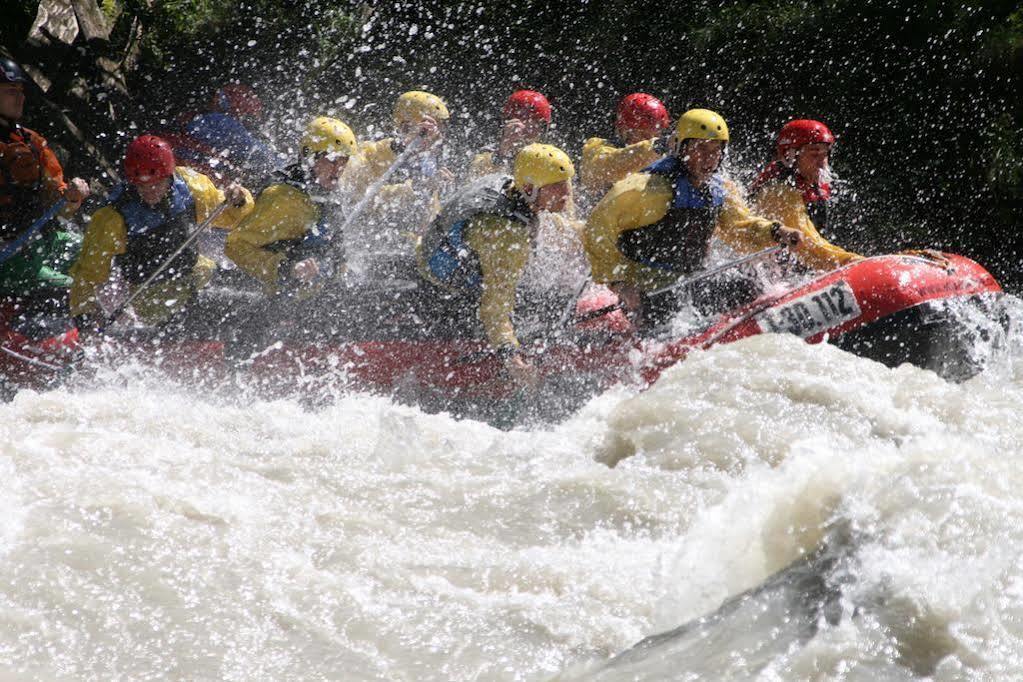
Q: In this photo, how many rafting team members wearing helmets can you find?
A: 10